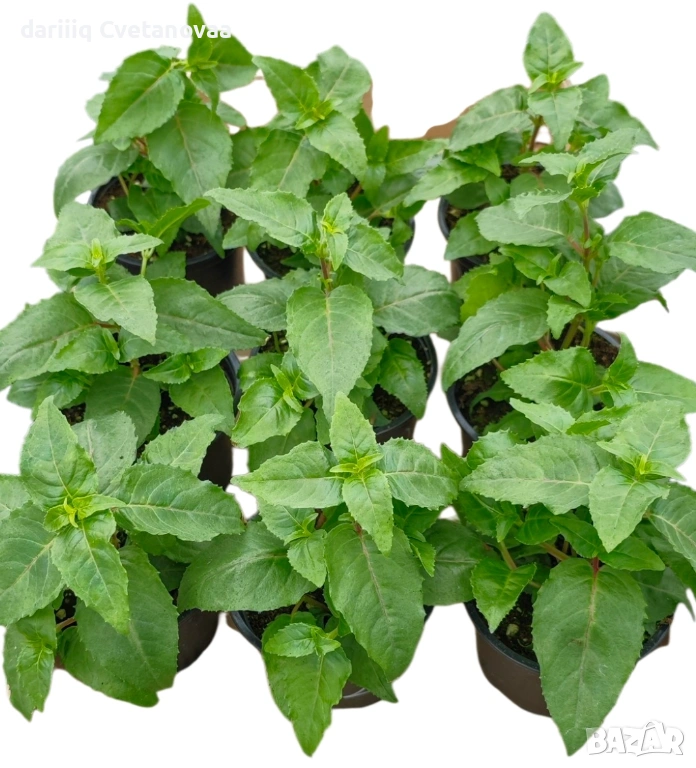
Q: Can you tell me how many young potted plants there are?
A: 9